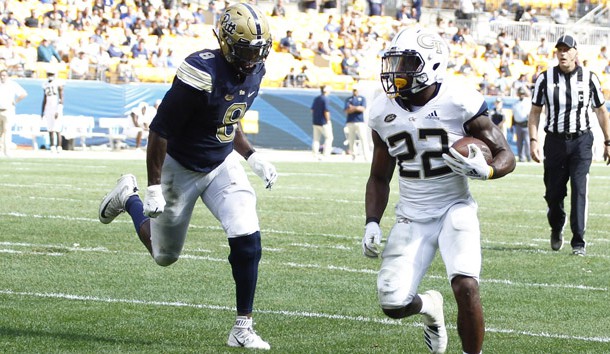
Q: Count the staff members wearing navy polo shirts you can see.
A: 2